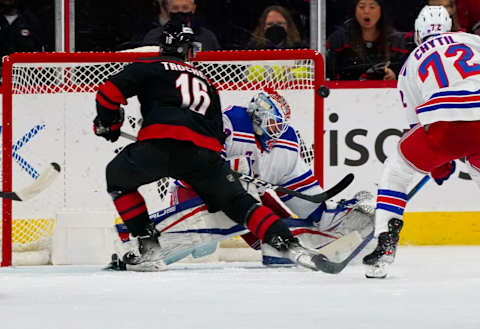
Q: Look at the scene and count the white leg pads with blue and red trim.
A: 2